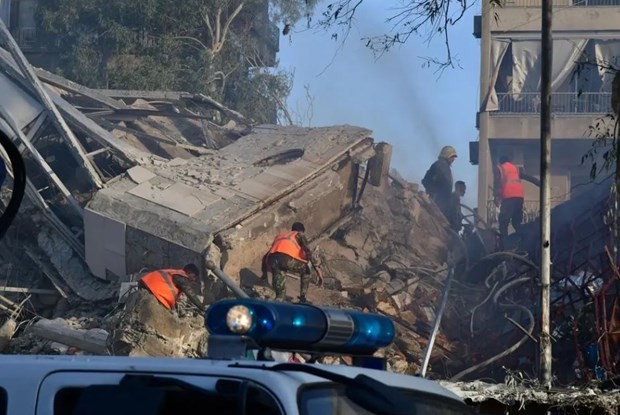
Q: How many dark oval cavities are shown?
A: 1